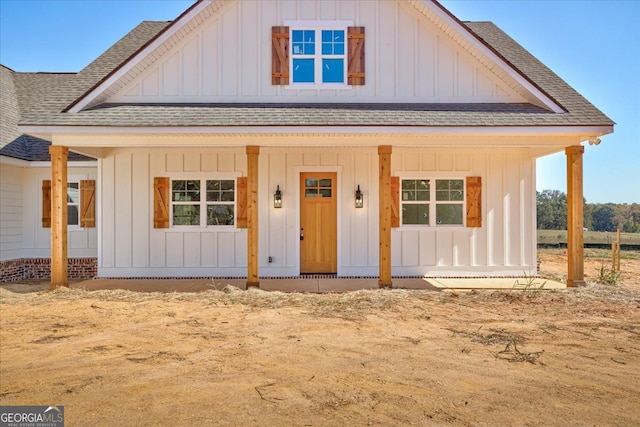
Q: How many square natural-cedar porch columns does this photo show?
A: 4